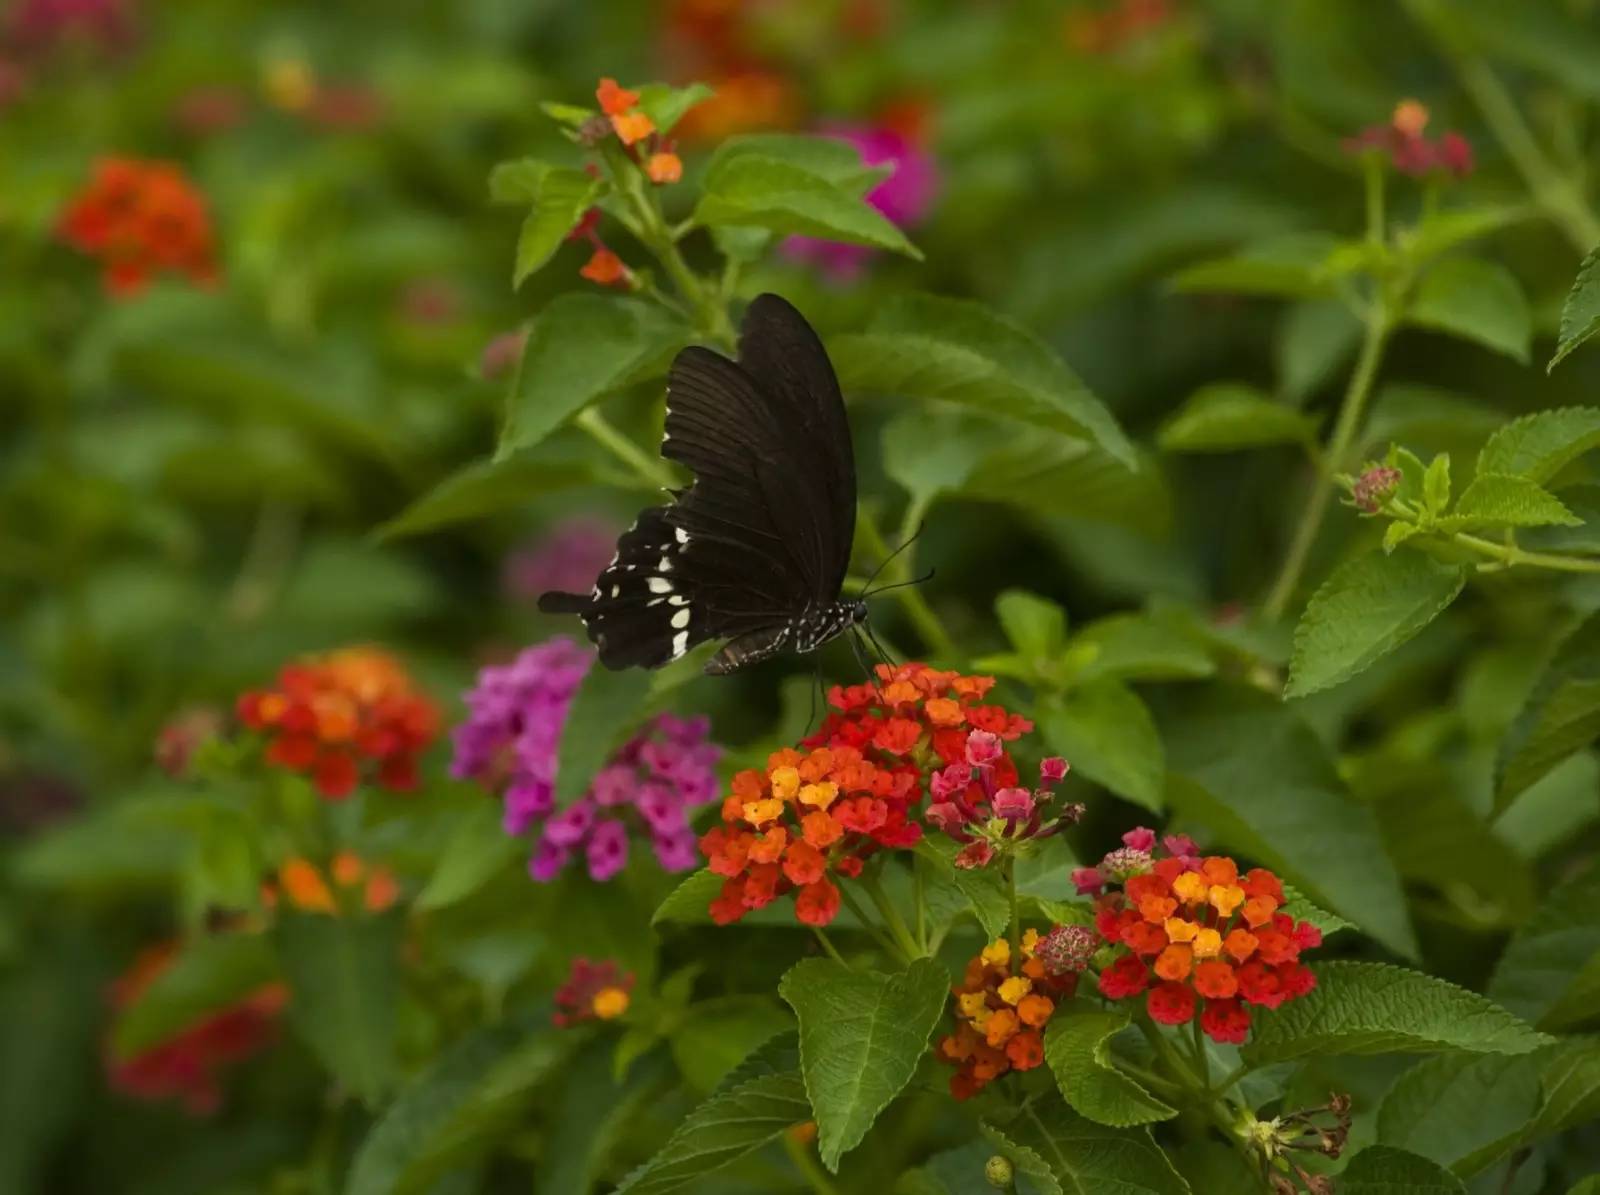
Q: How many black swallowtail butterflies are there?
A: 1